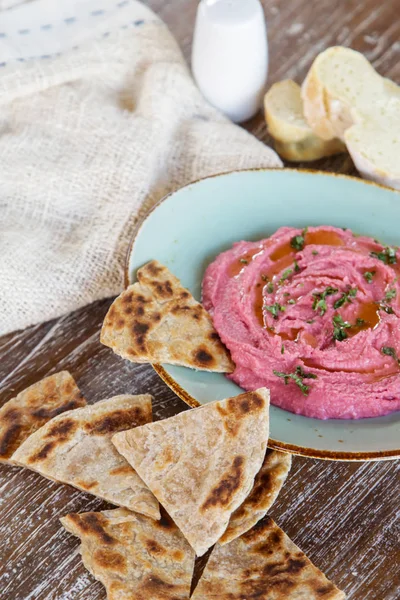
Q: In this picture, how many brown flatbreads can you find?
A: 7